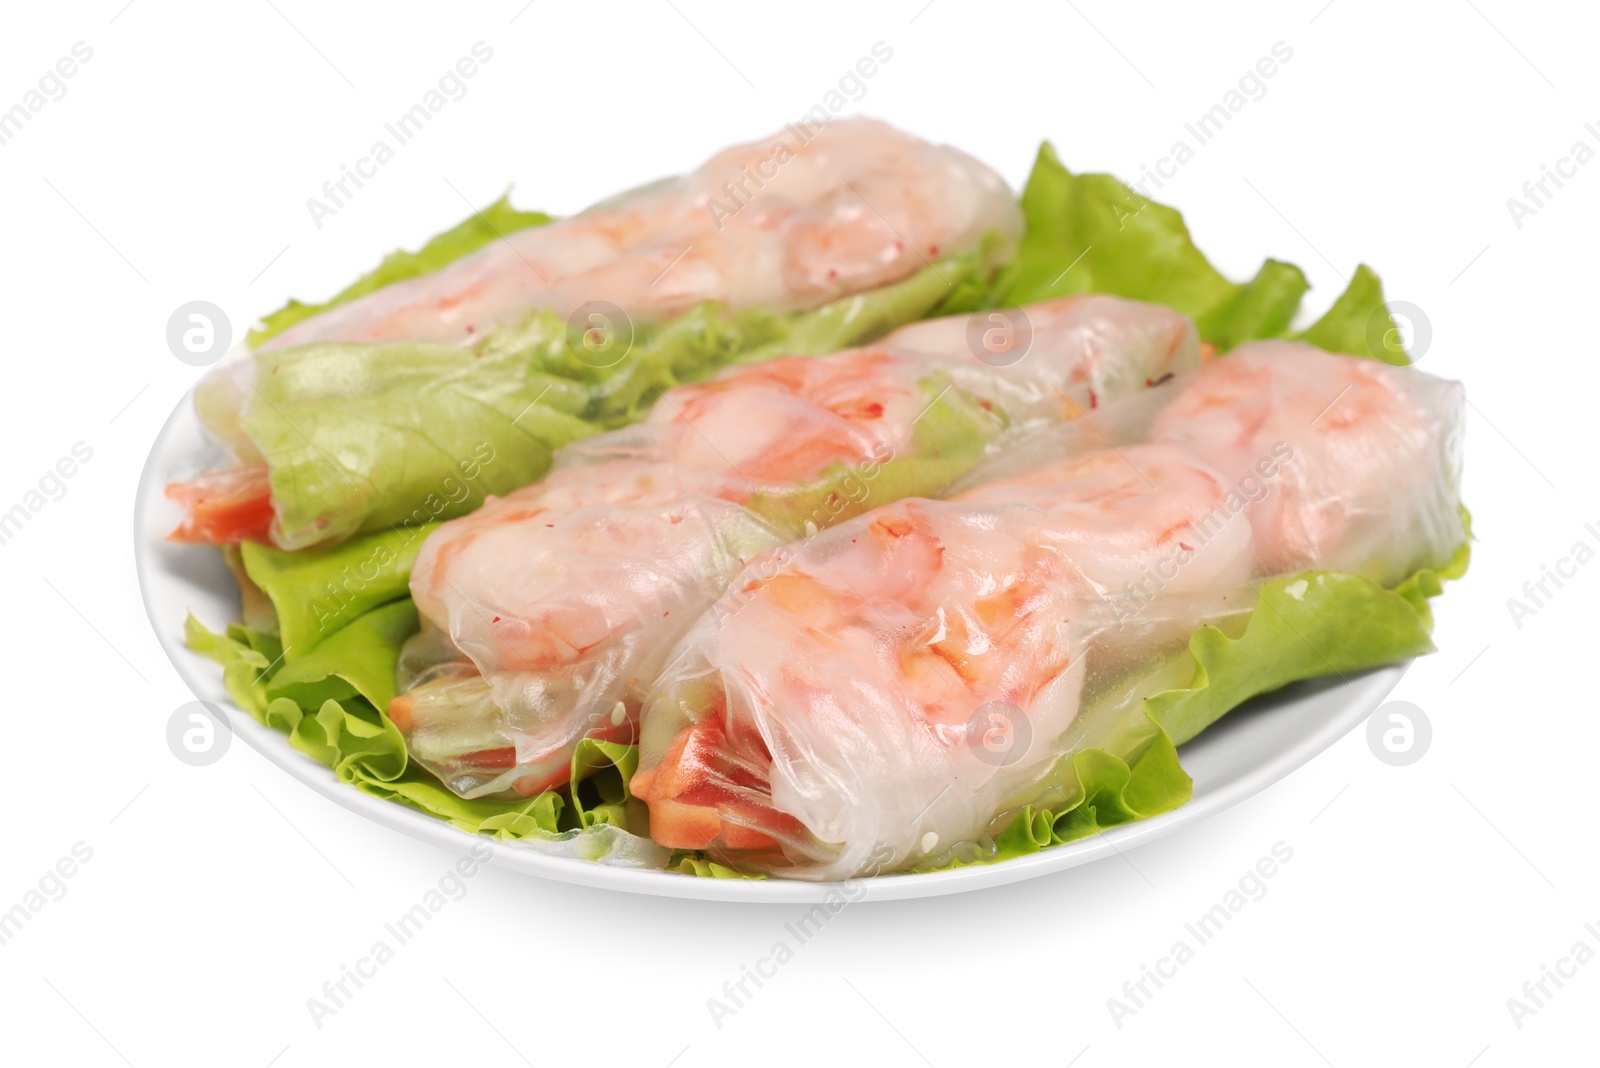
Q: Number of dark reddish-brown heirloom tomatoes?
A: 0